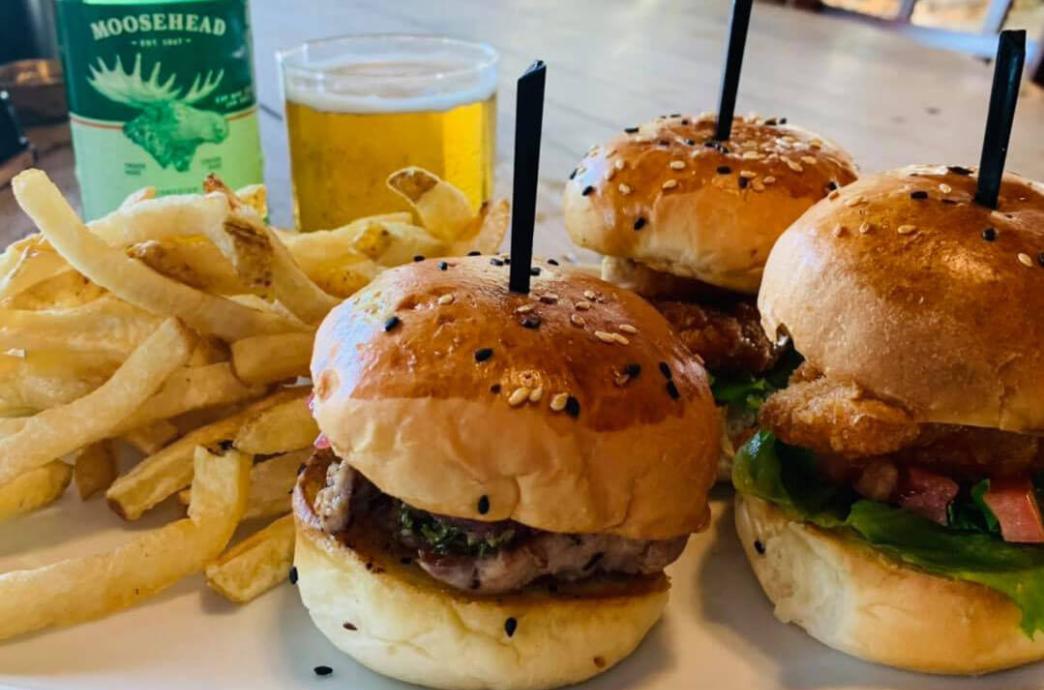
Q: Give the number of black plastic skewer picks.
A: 3